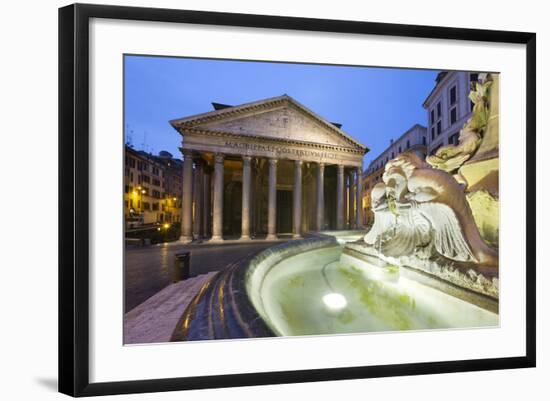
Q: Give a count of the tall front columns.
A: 8